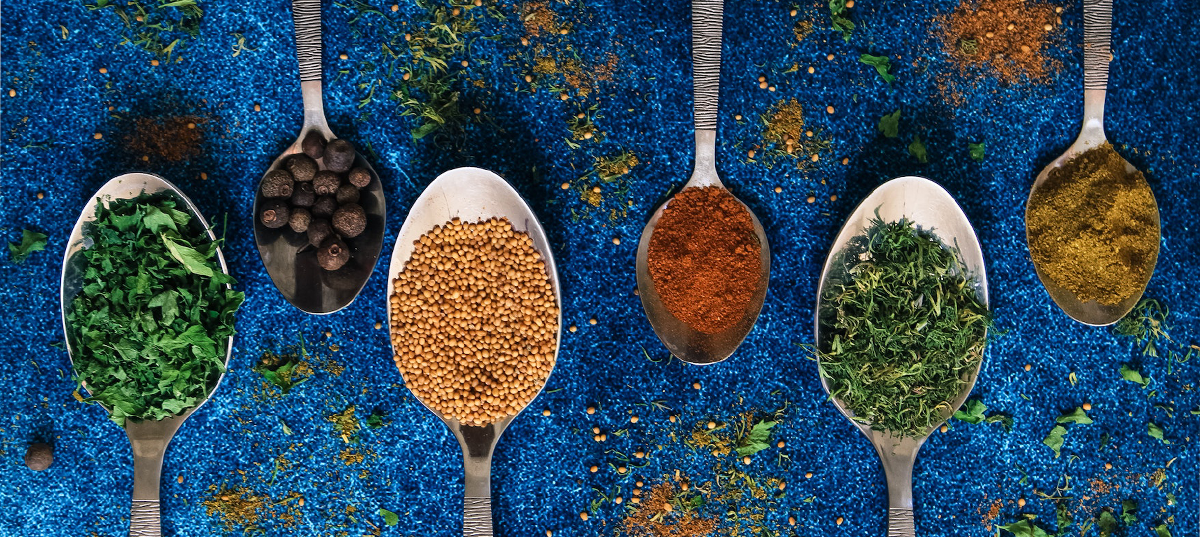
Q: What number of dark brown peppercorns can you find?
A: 15